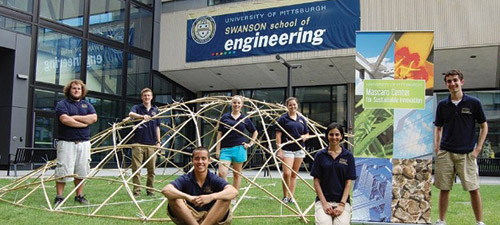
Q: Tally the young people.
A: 7